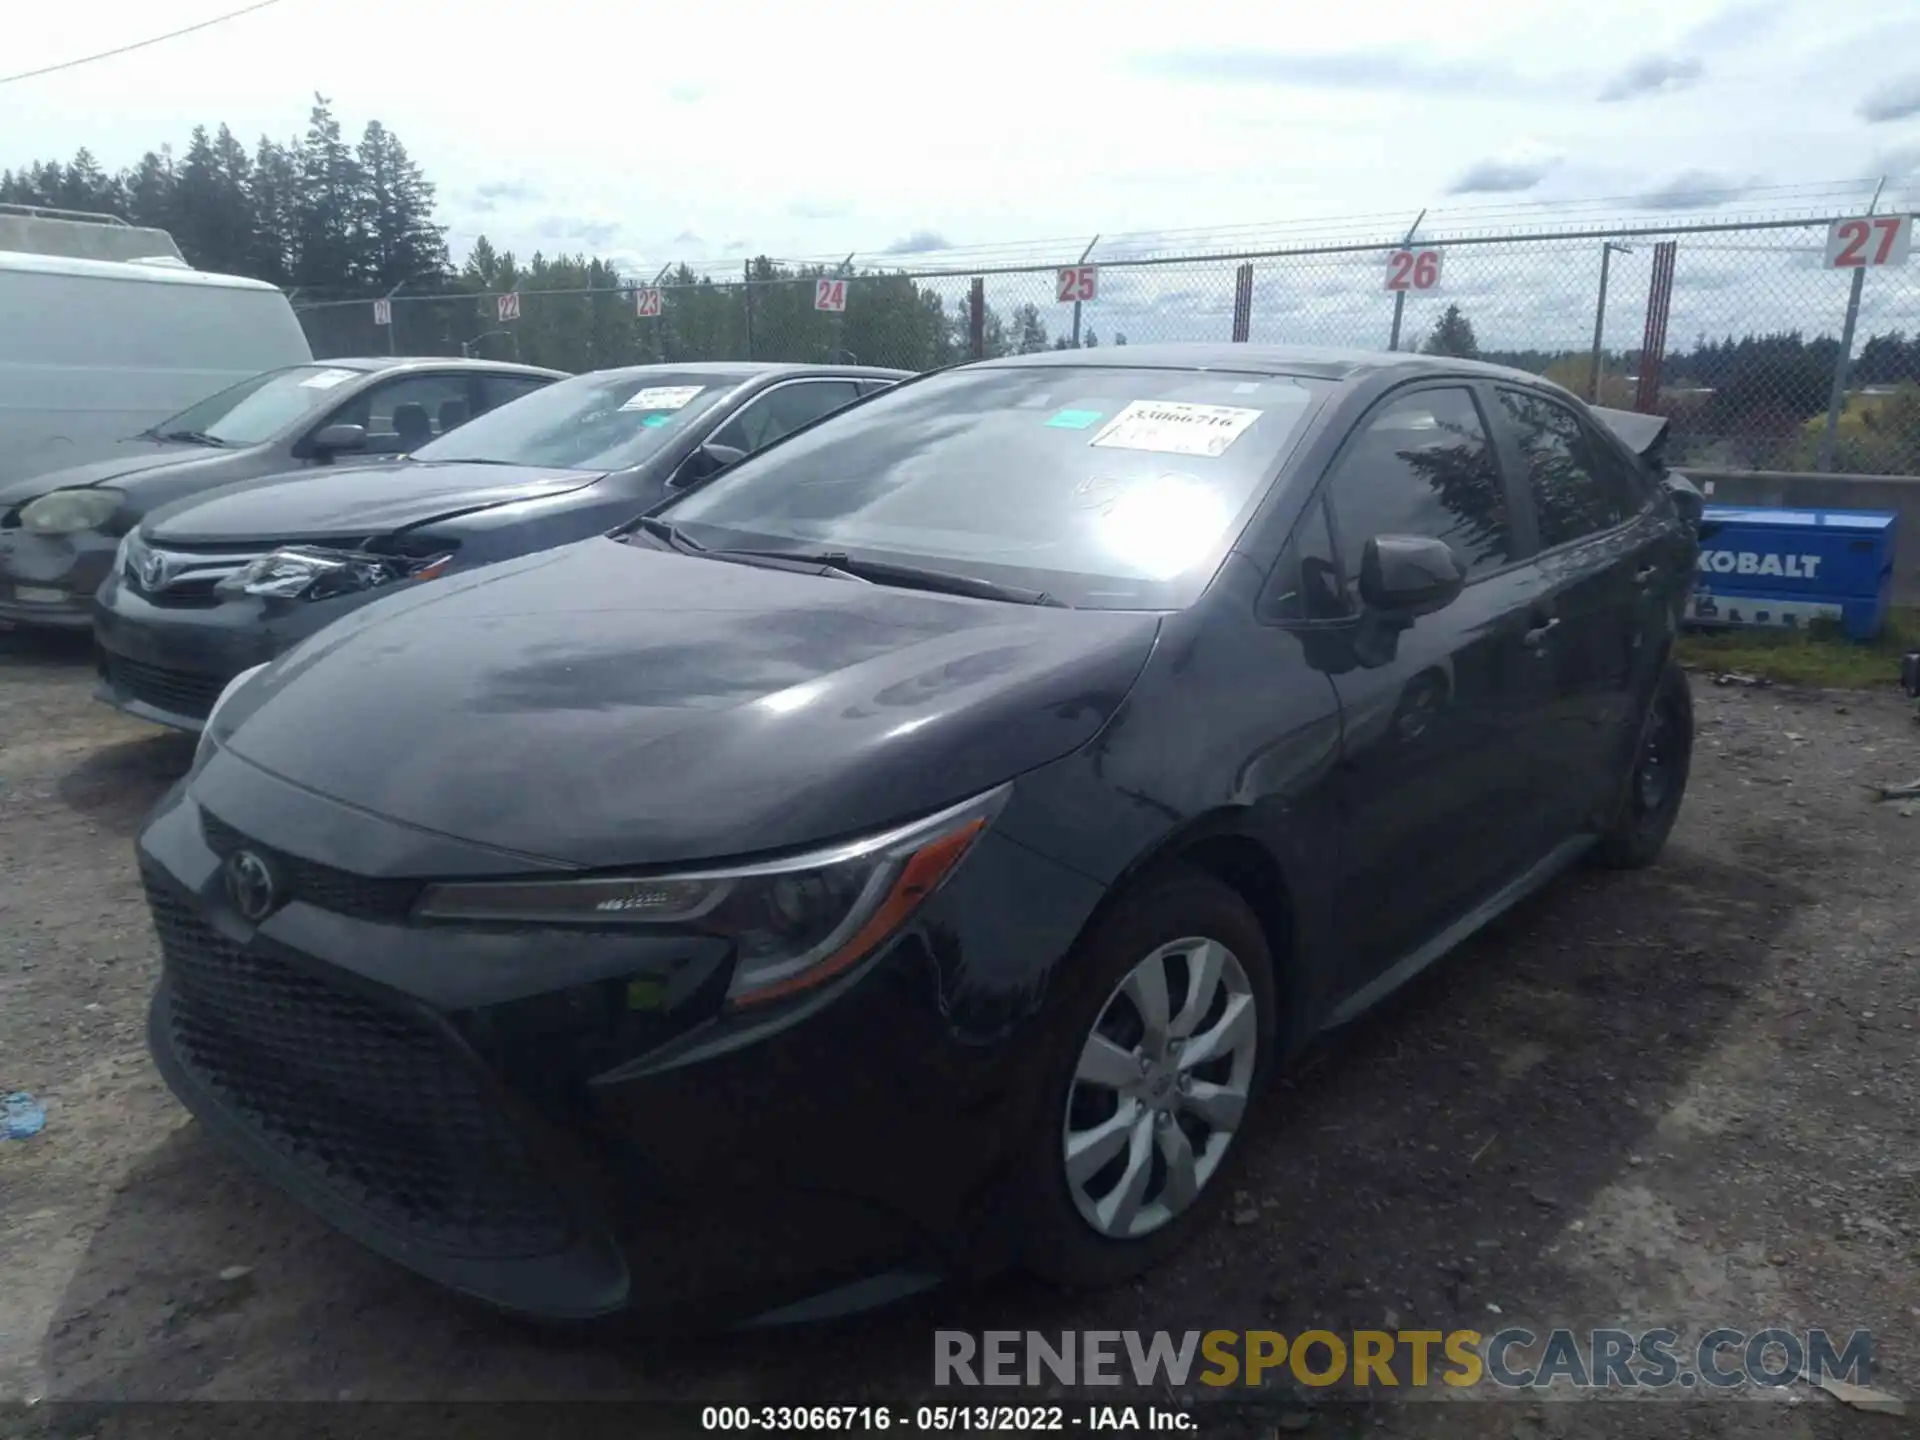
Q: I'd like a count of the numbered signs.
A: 7